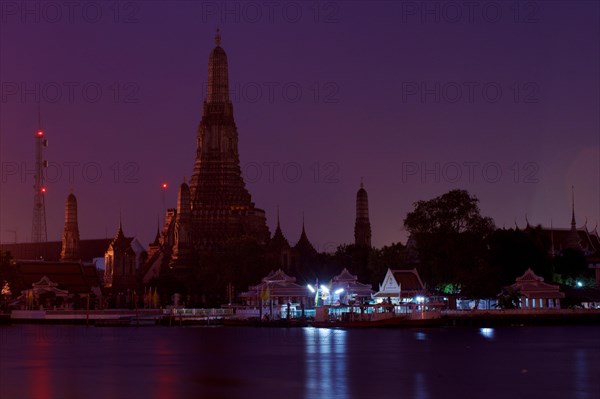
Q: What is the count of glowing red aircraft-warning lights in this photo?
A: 3